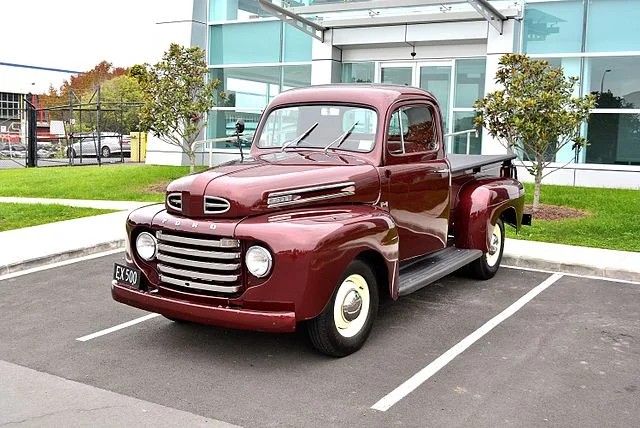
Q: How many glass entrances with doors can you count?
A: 1